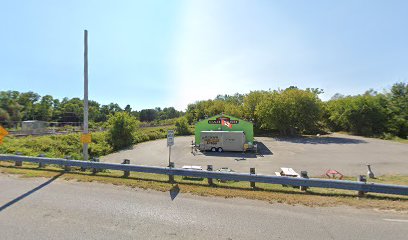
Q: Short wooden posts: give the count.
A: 10